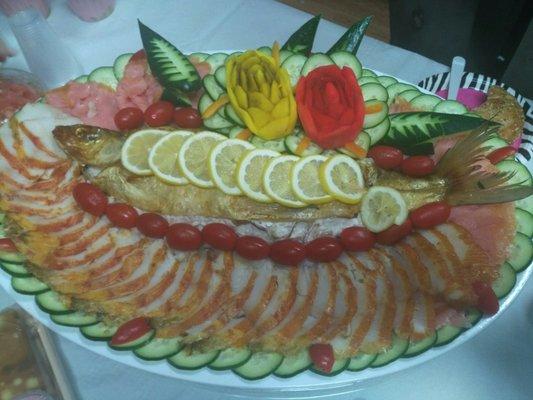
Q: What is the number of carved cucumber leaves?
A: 4